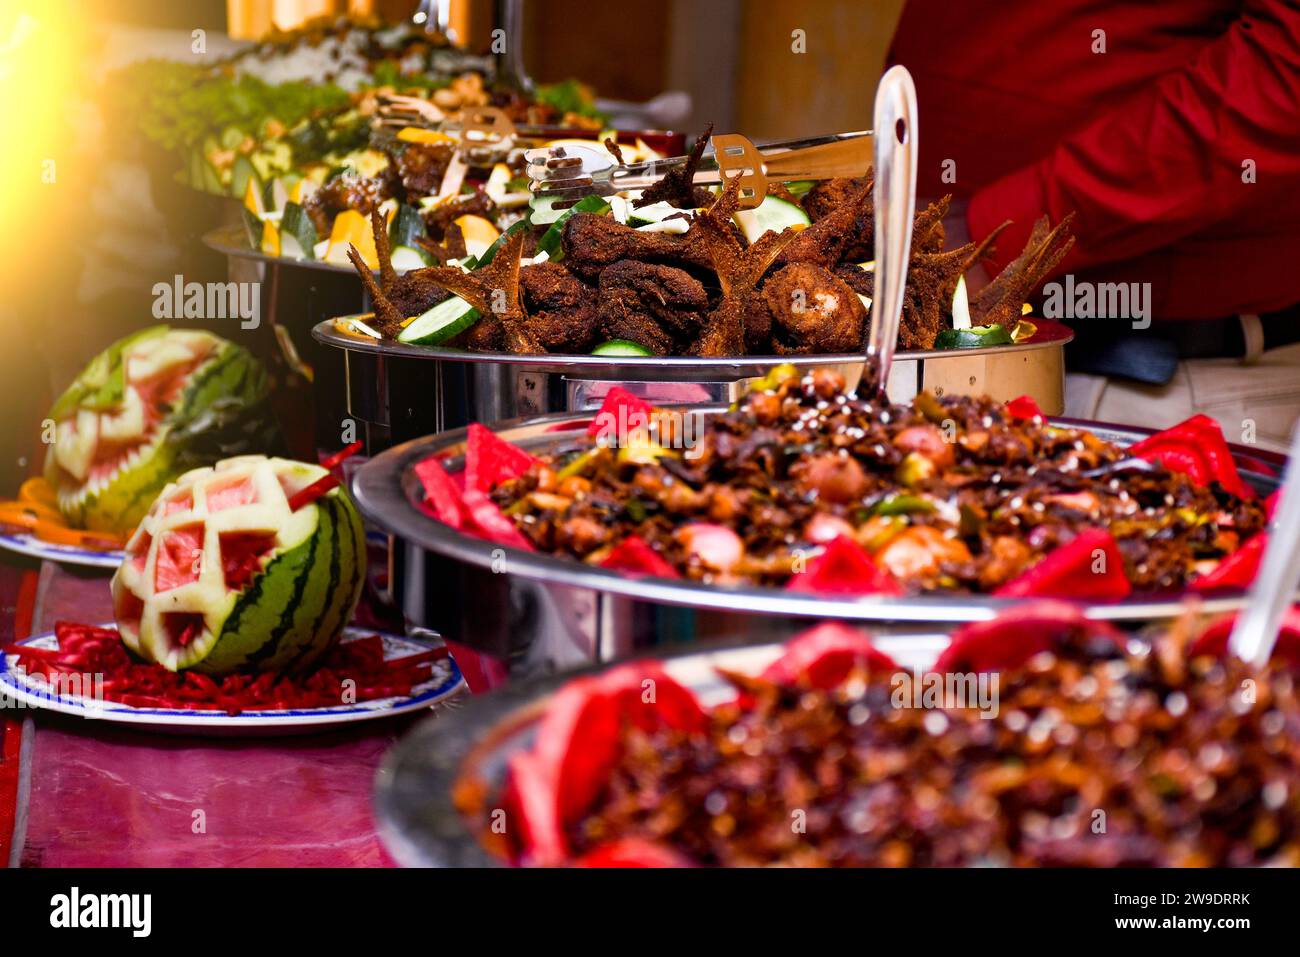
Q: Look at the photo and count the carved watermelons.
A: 2